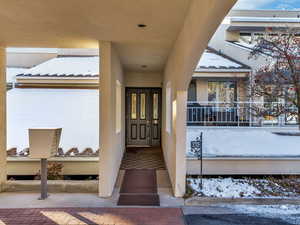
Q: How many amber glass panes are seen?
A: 3